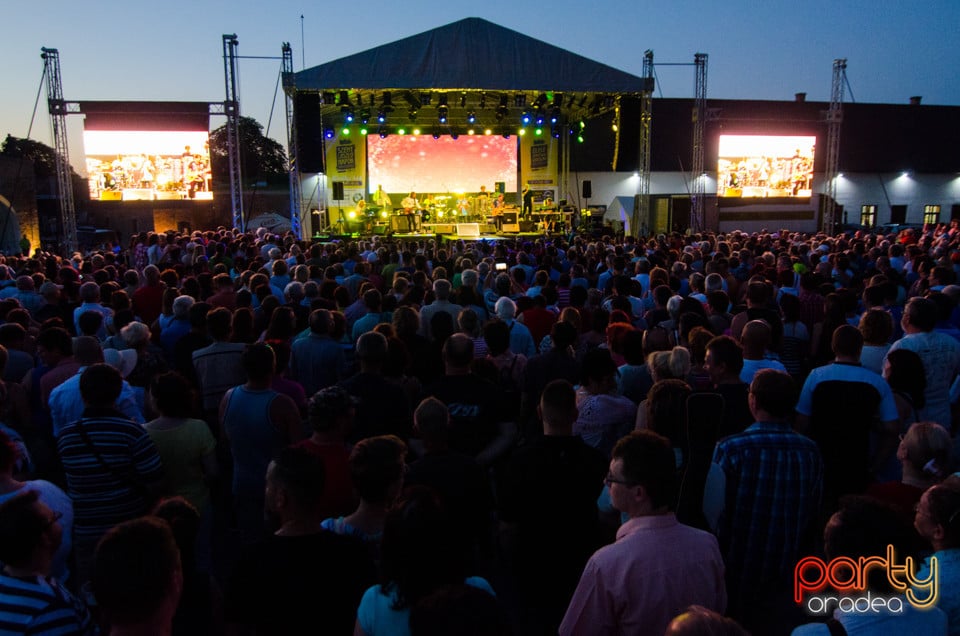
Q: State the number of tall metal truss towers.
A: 6